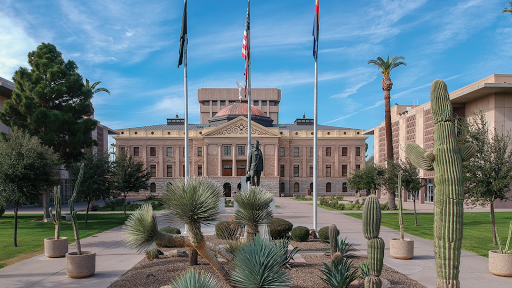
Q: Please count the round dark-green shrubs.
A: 5